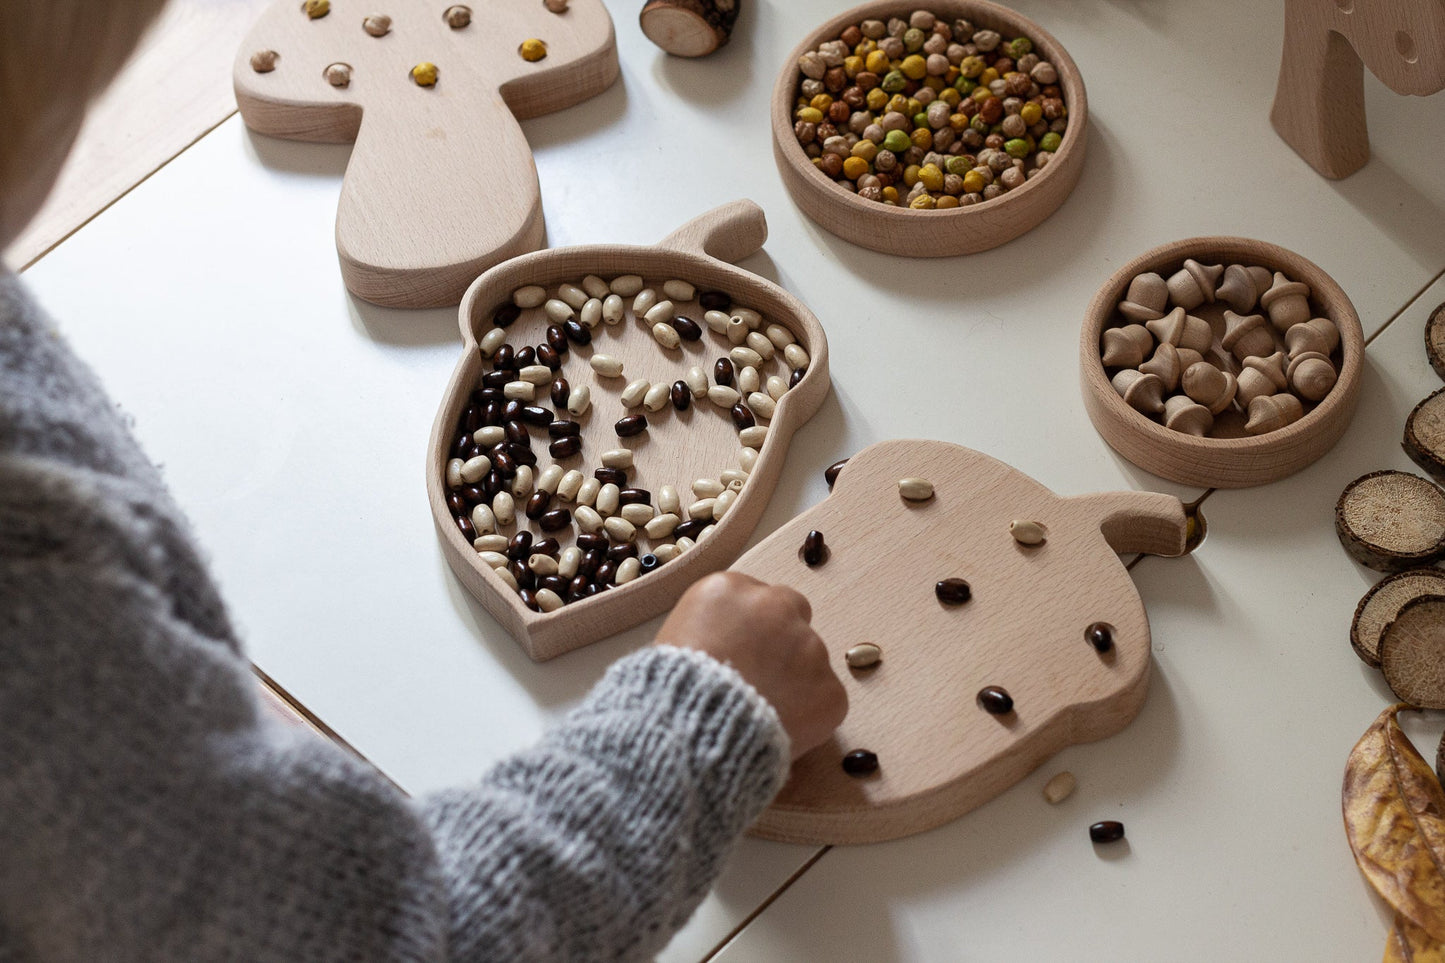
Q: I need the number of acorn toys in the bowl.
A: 15